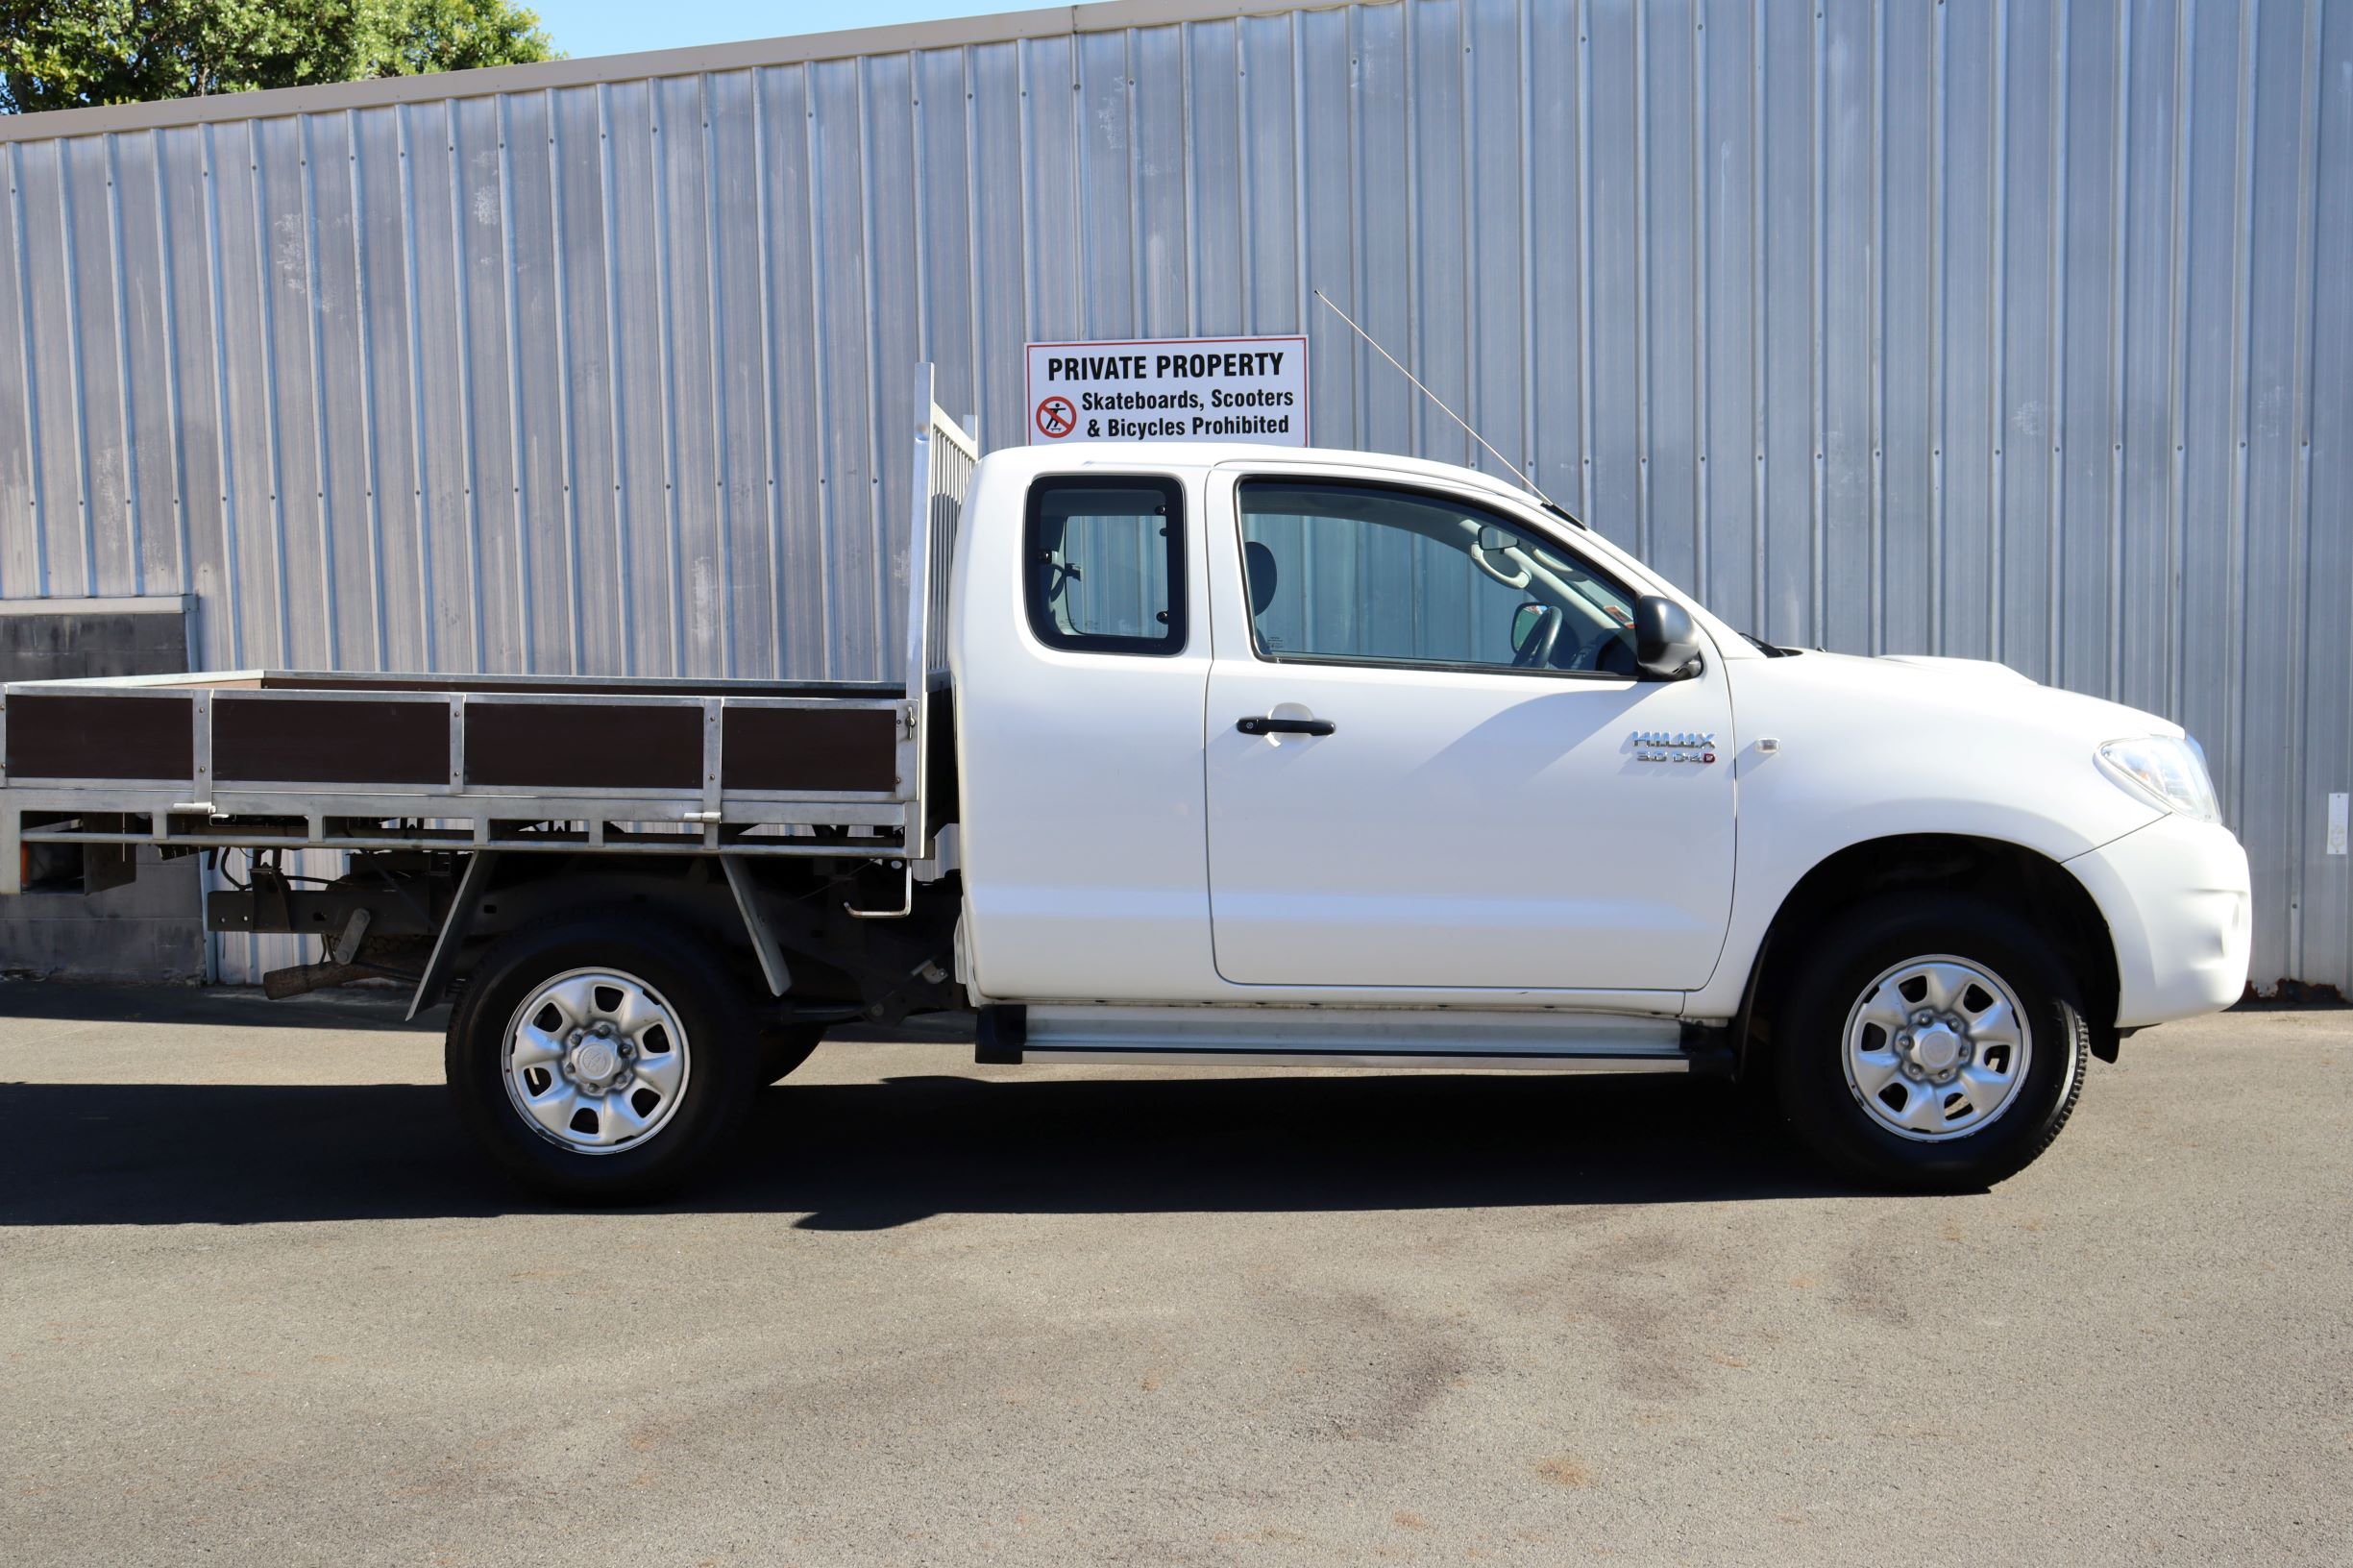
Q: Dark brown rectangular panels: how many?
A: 4